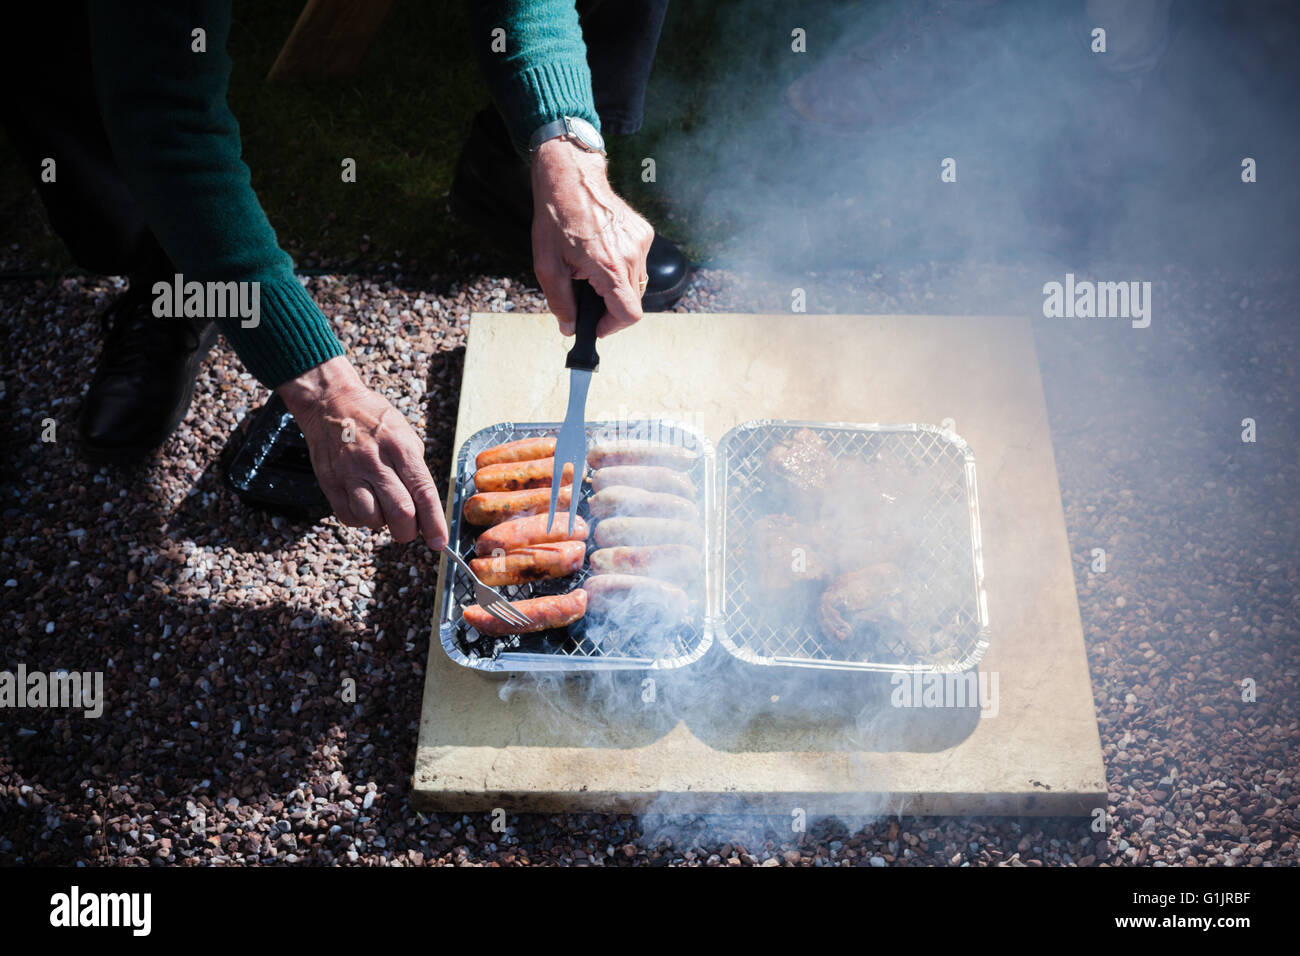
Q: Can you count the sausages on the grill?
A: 12